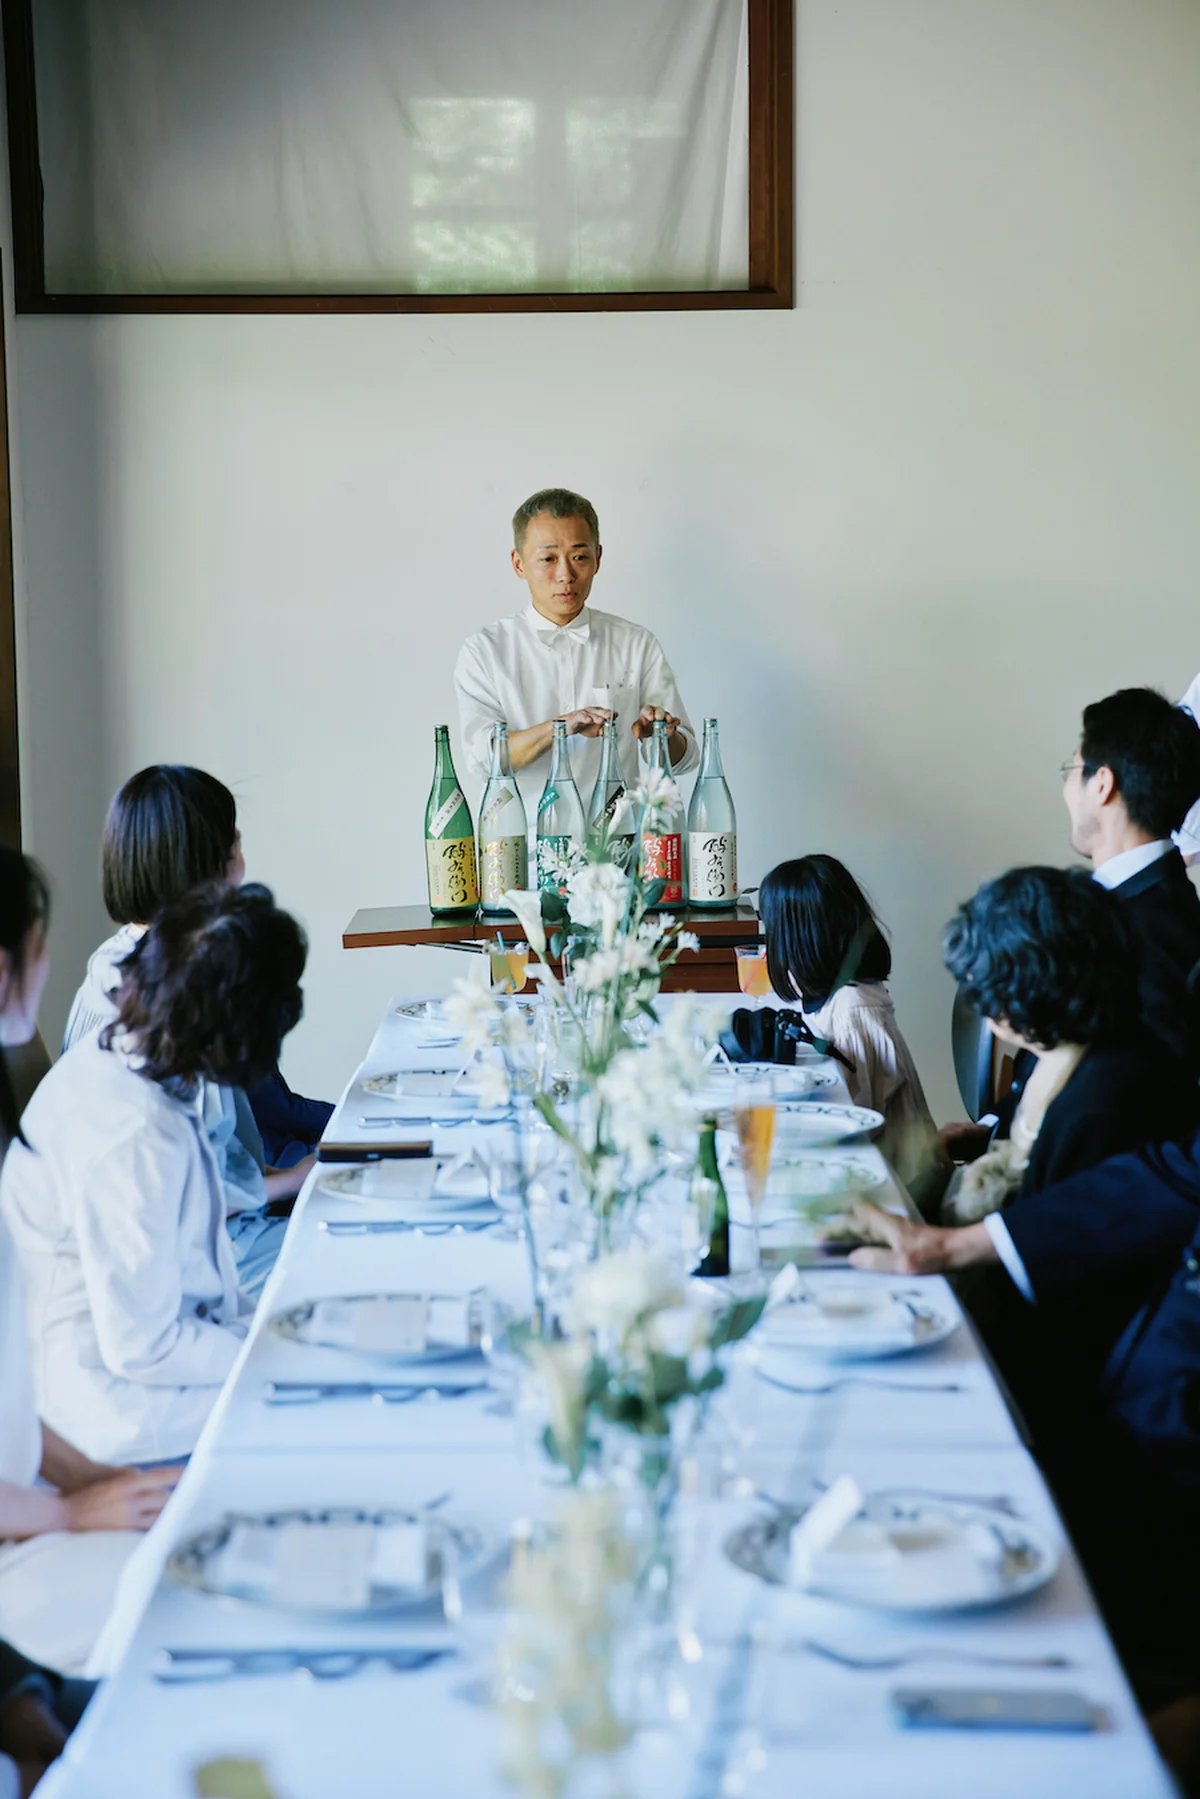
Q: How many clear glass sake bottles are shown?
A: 5